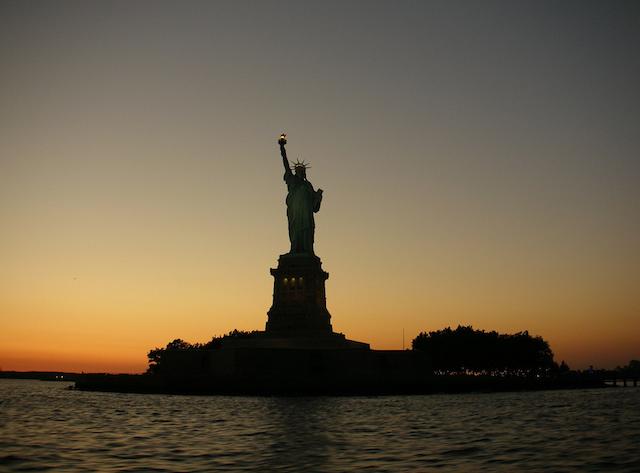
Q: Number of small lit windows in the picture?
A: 3